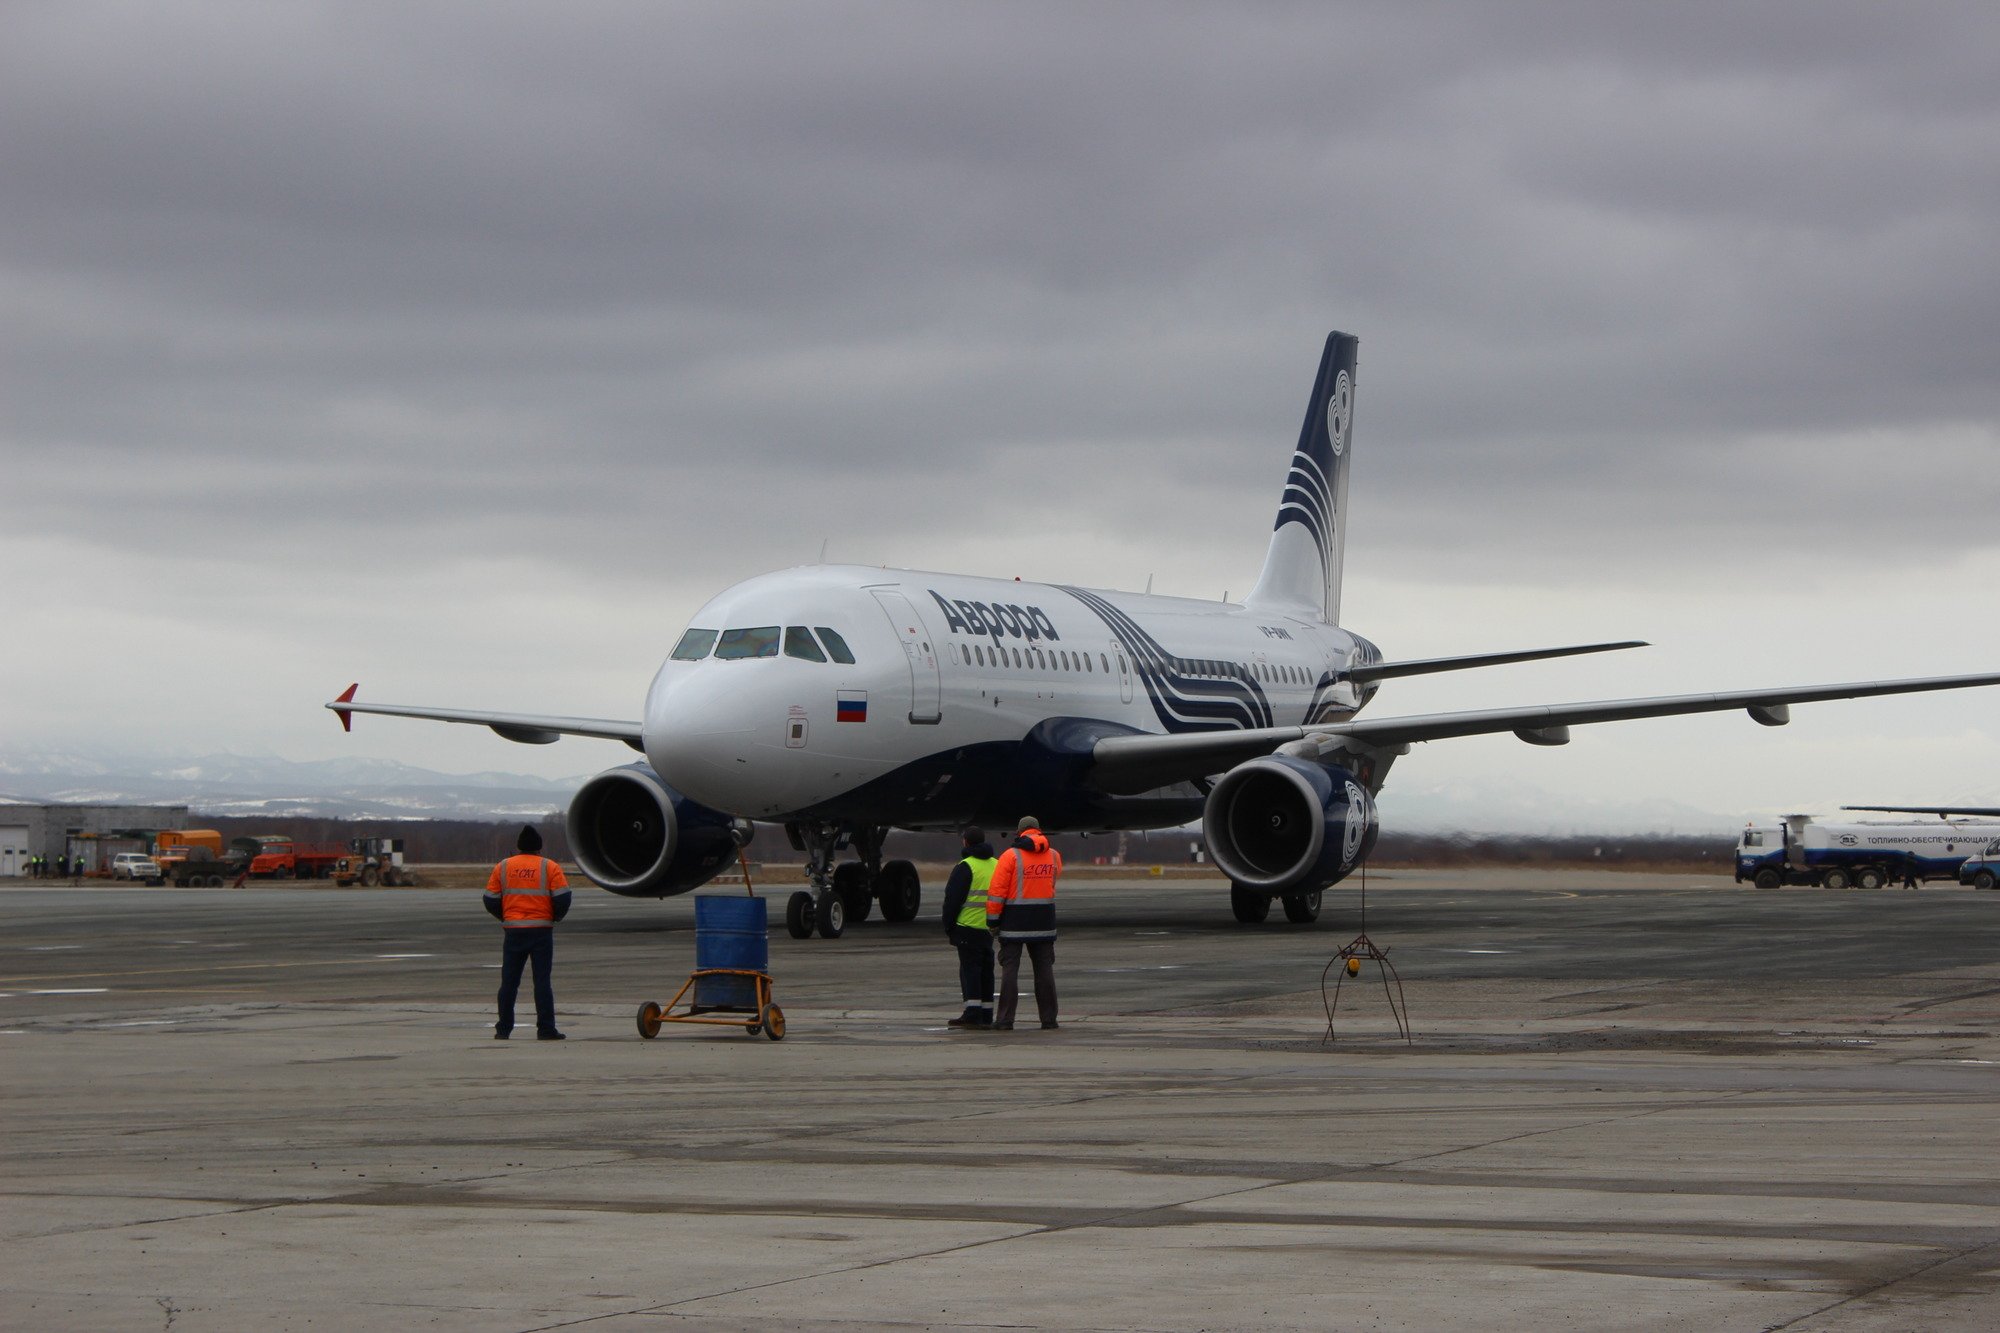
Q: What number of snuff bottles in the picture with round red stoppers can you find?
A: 0